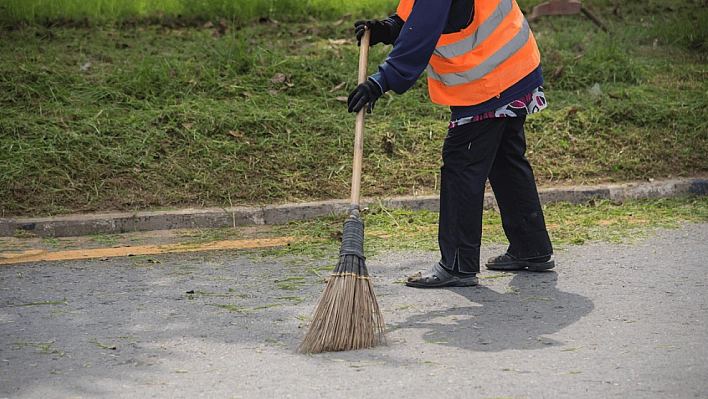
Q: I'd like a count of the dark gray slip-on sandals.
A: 2